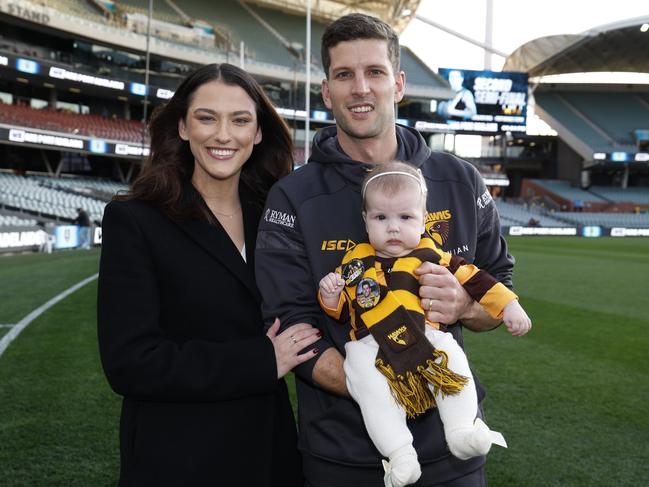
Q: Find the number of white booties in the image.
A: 2